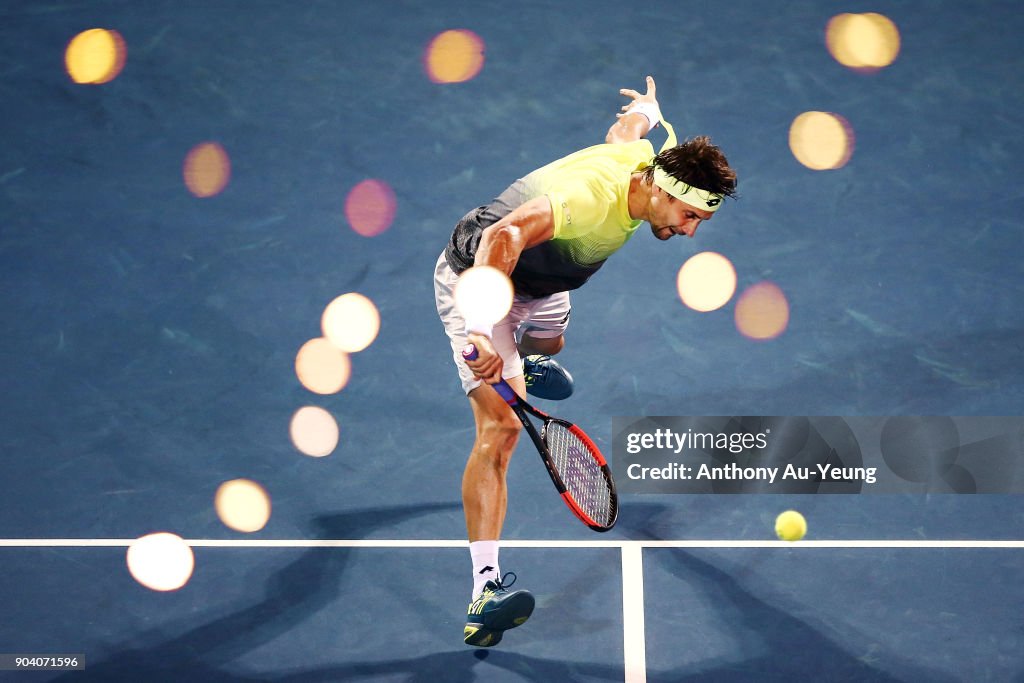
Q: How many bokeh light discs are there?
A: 14